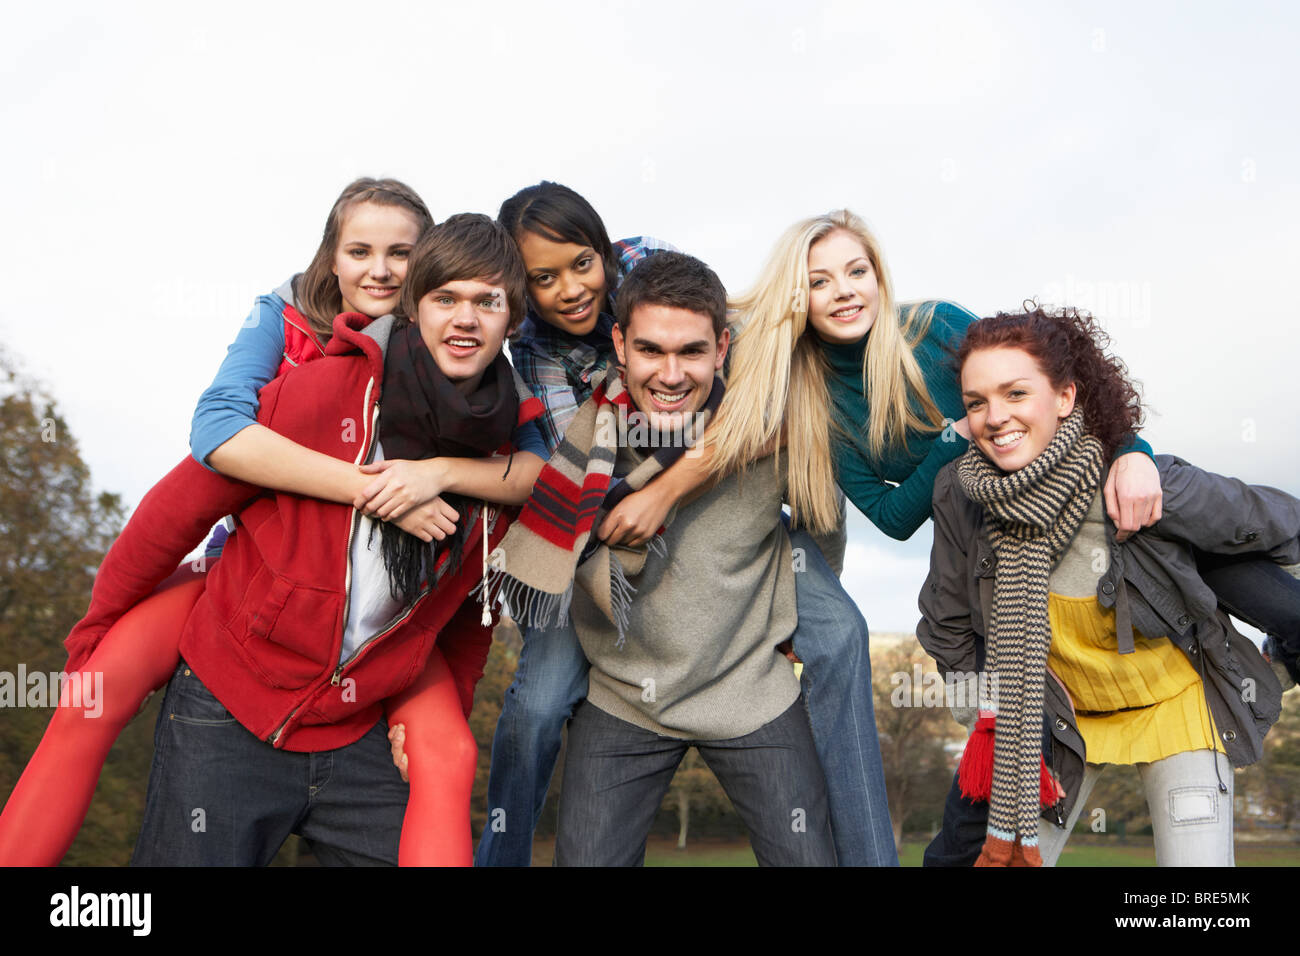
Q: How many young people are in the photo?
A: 6